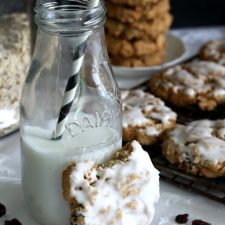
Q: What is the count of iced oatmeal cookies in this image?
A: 5